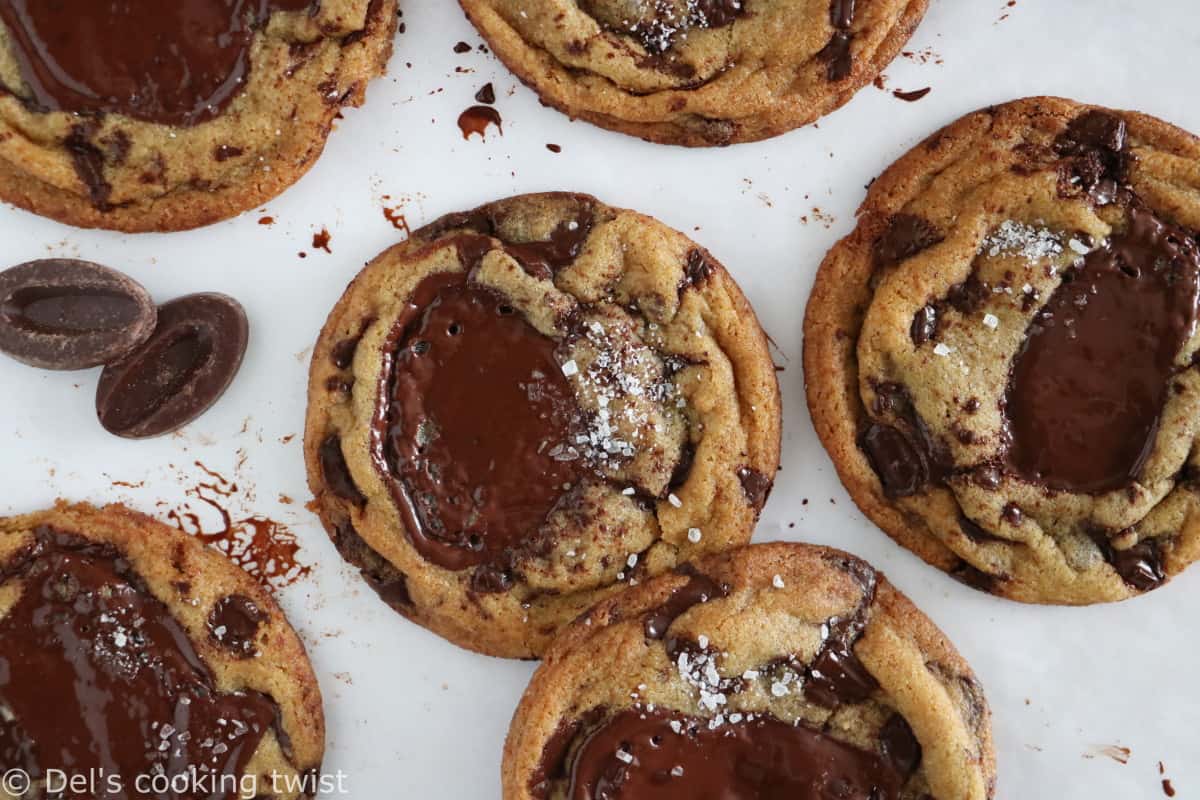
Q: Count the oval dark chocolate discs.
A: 2